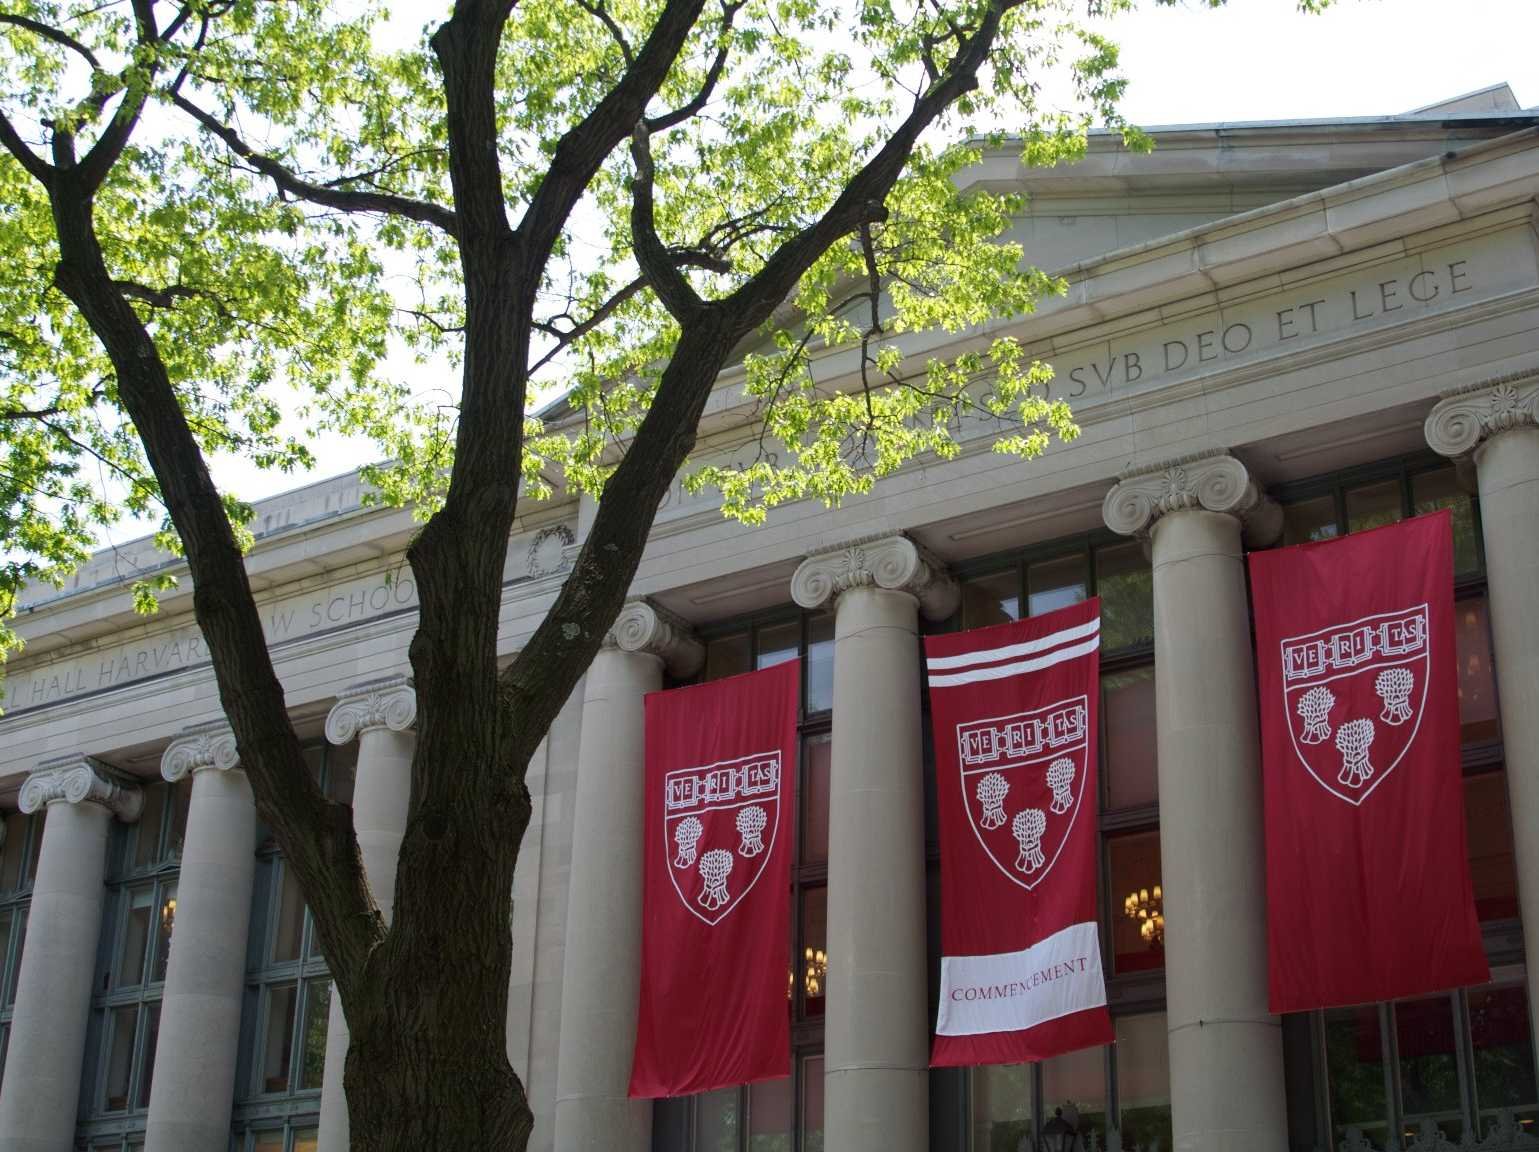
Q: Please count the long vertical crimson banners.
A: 3